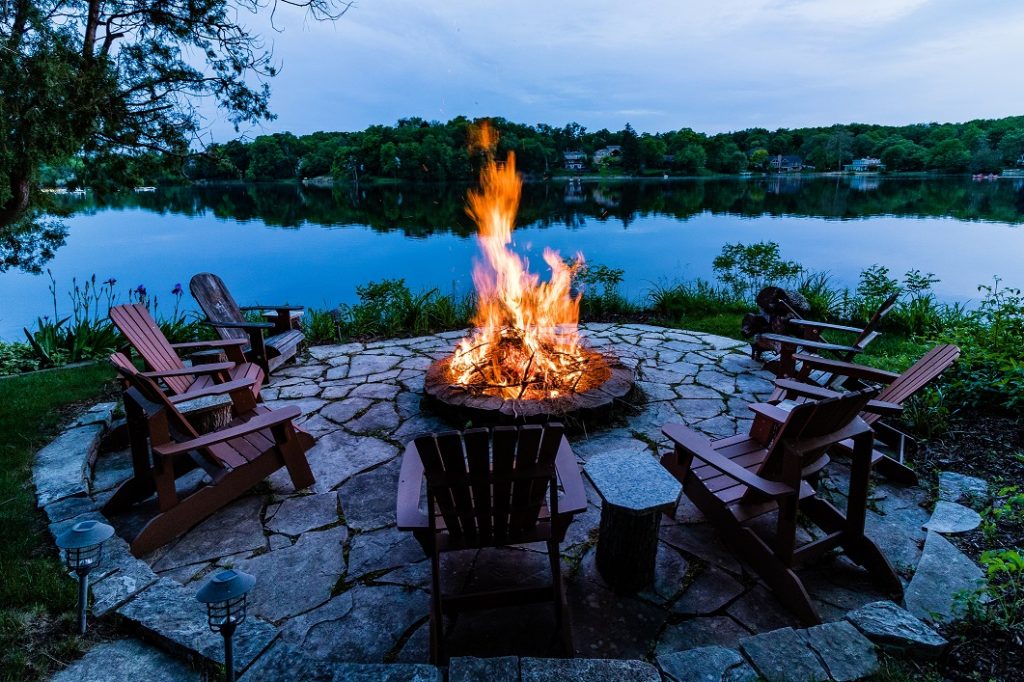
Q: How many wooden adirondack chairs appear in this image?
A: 7